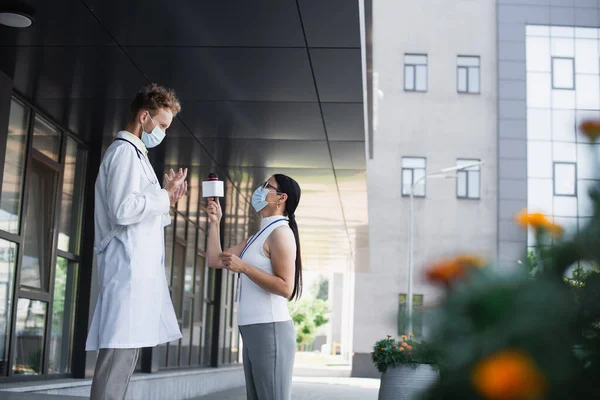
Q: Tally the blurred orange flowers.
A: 4